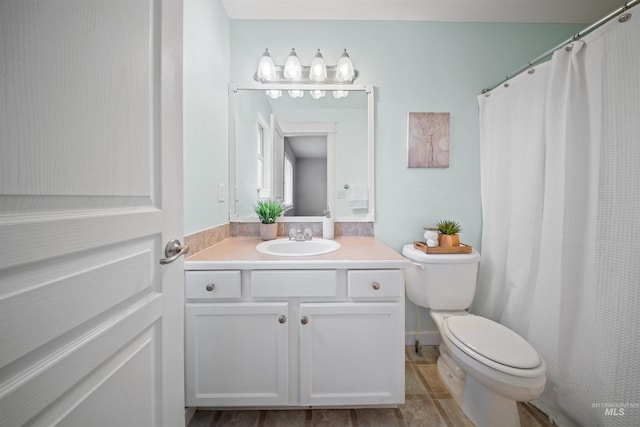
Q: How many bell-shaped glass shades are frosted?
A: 4